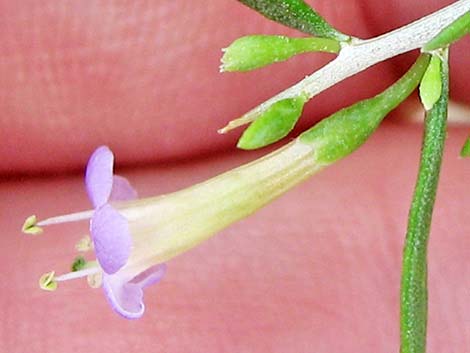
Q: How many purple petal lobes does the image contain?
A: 5